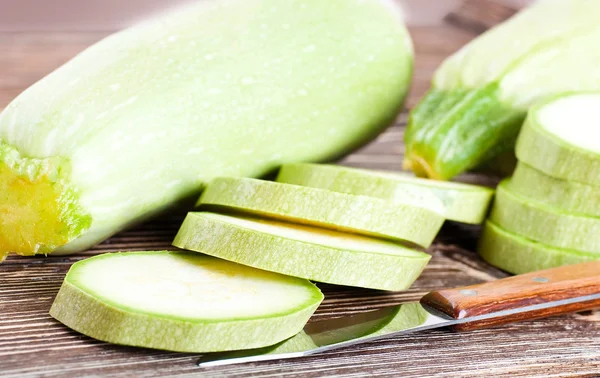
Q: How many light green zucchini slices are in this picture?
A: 8